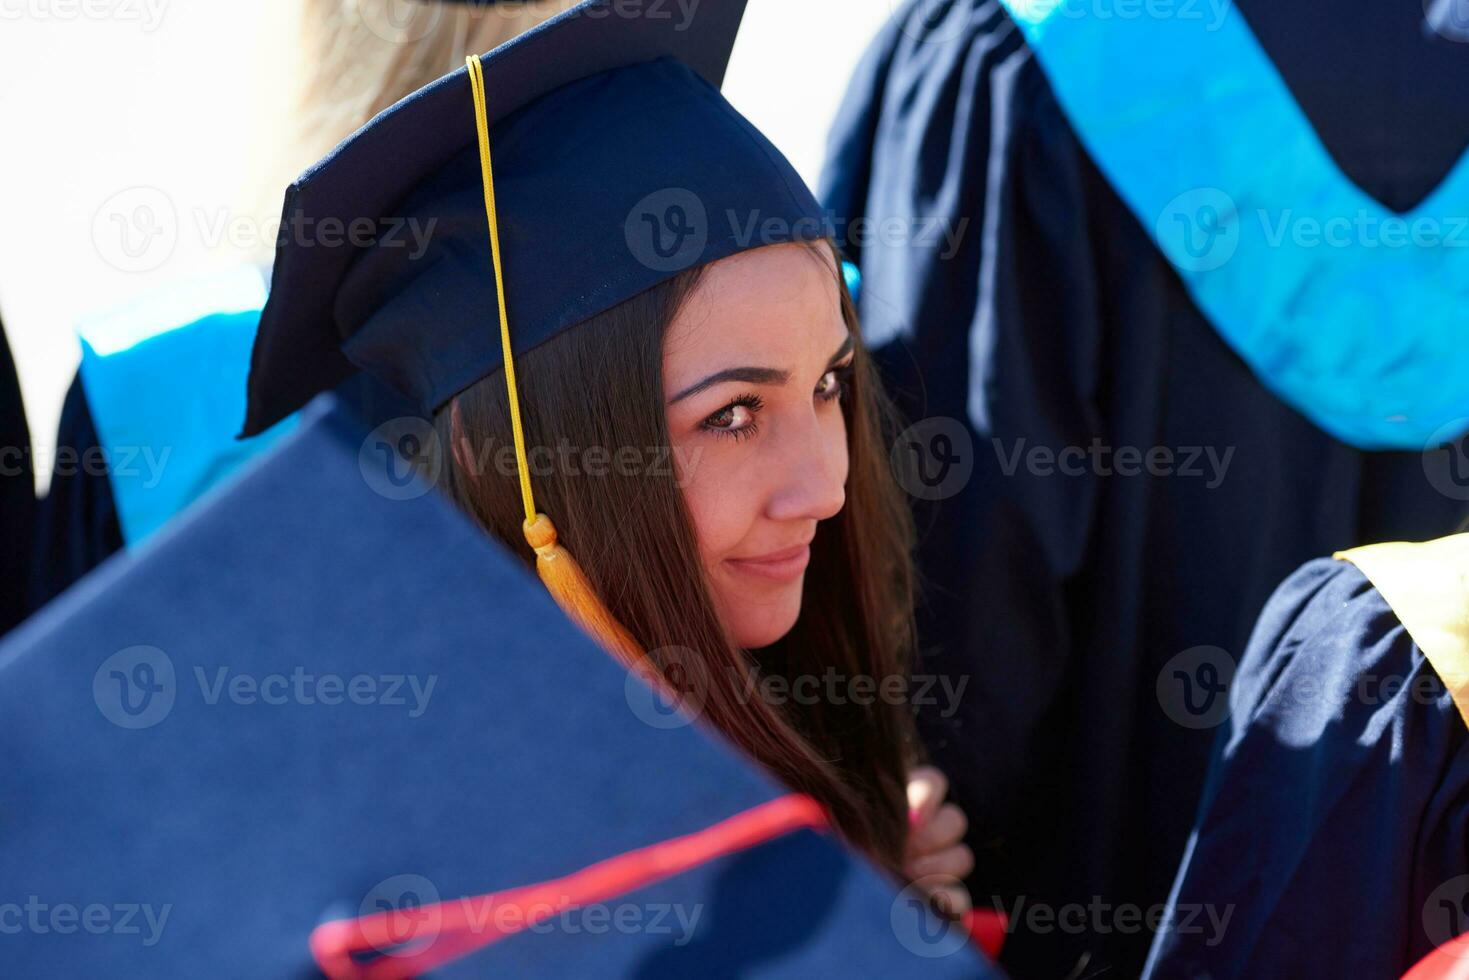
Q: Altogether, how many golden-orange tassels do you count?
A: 1